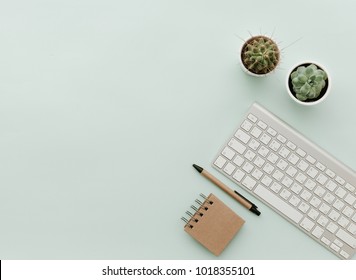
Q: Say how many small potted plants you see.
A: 2